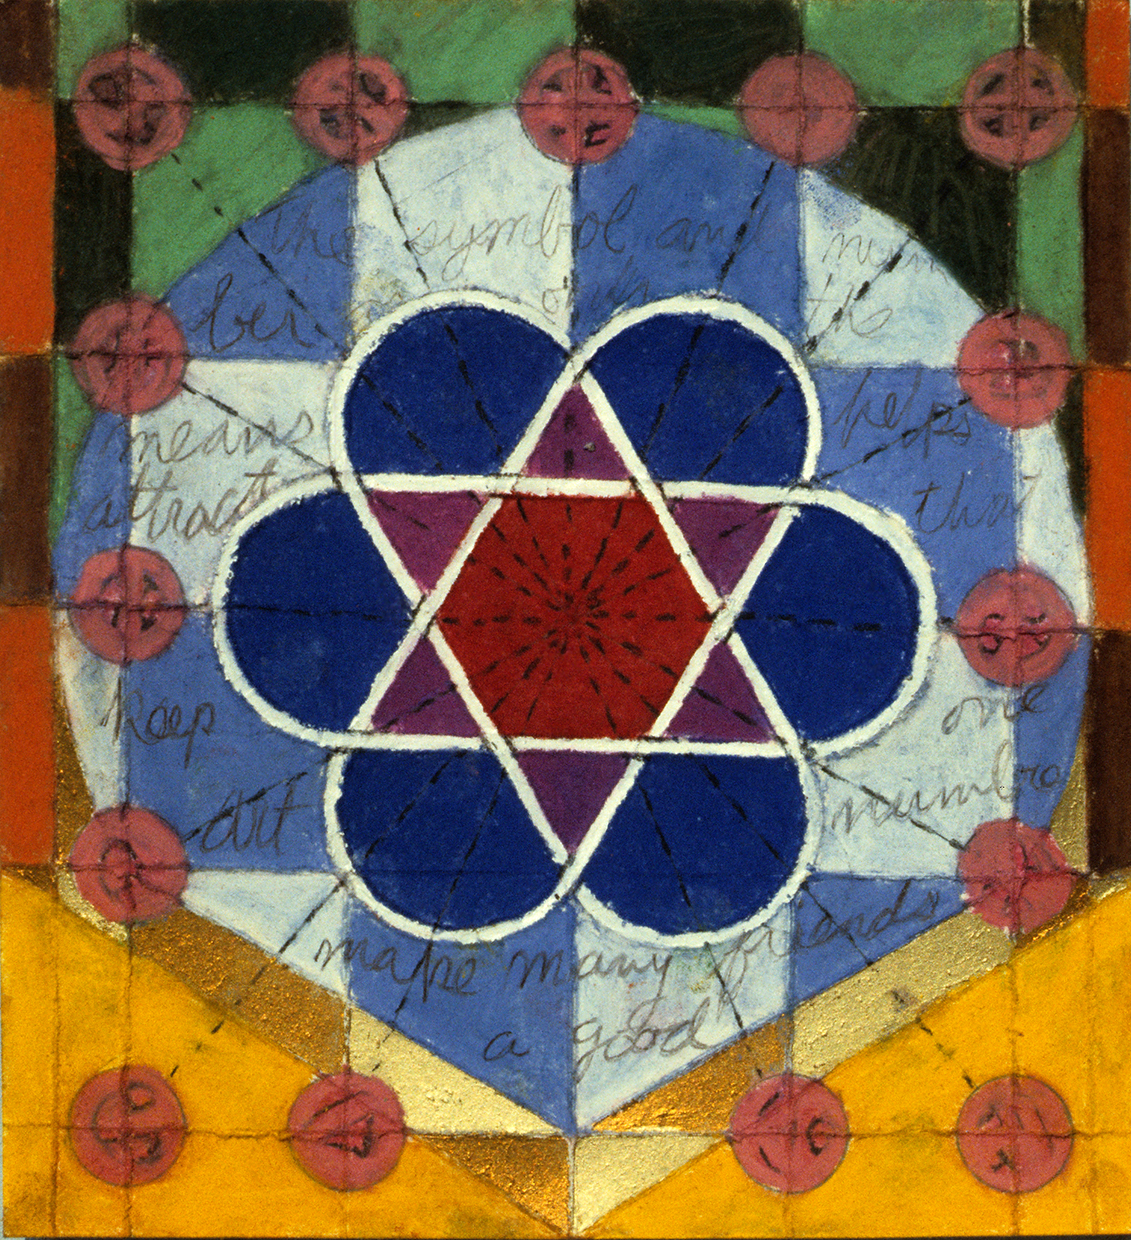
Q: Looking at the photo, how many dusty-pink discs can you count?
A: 15